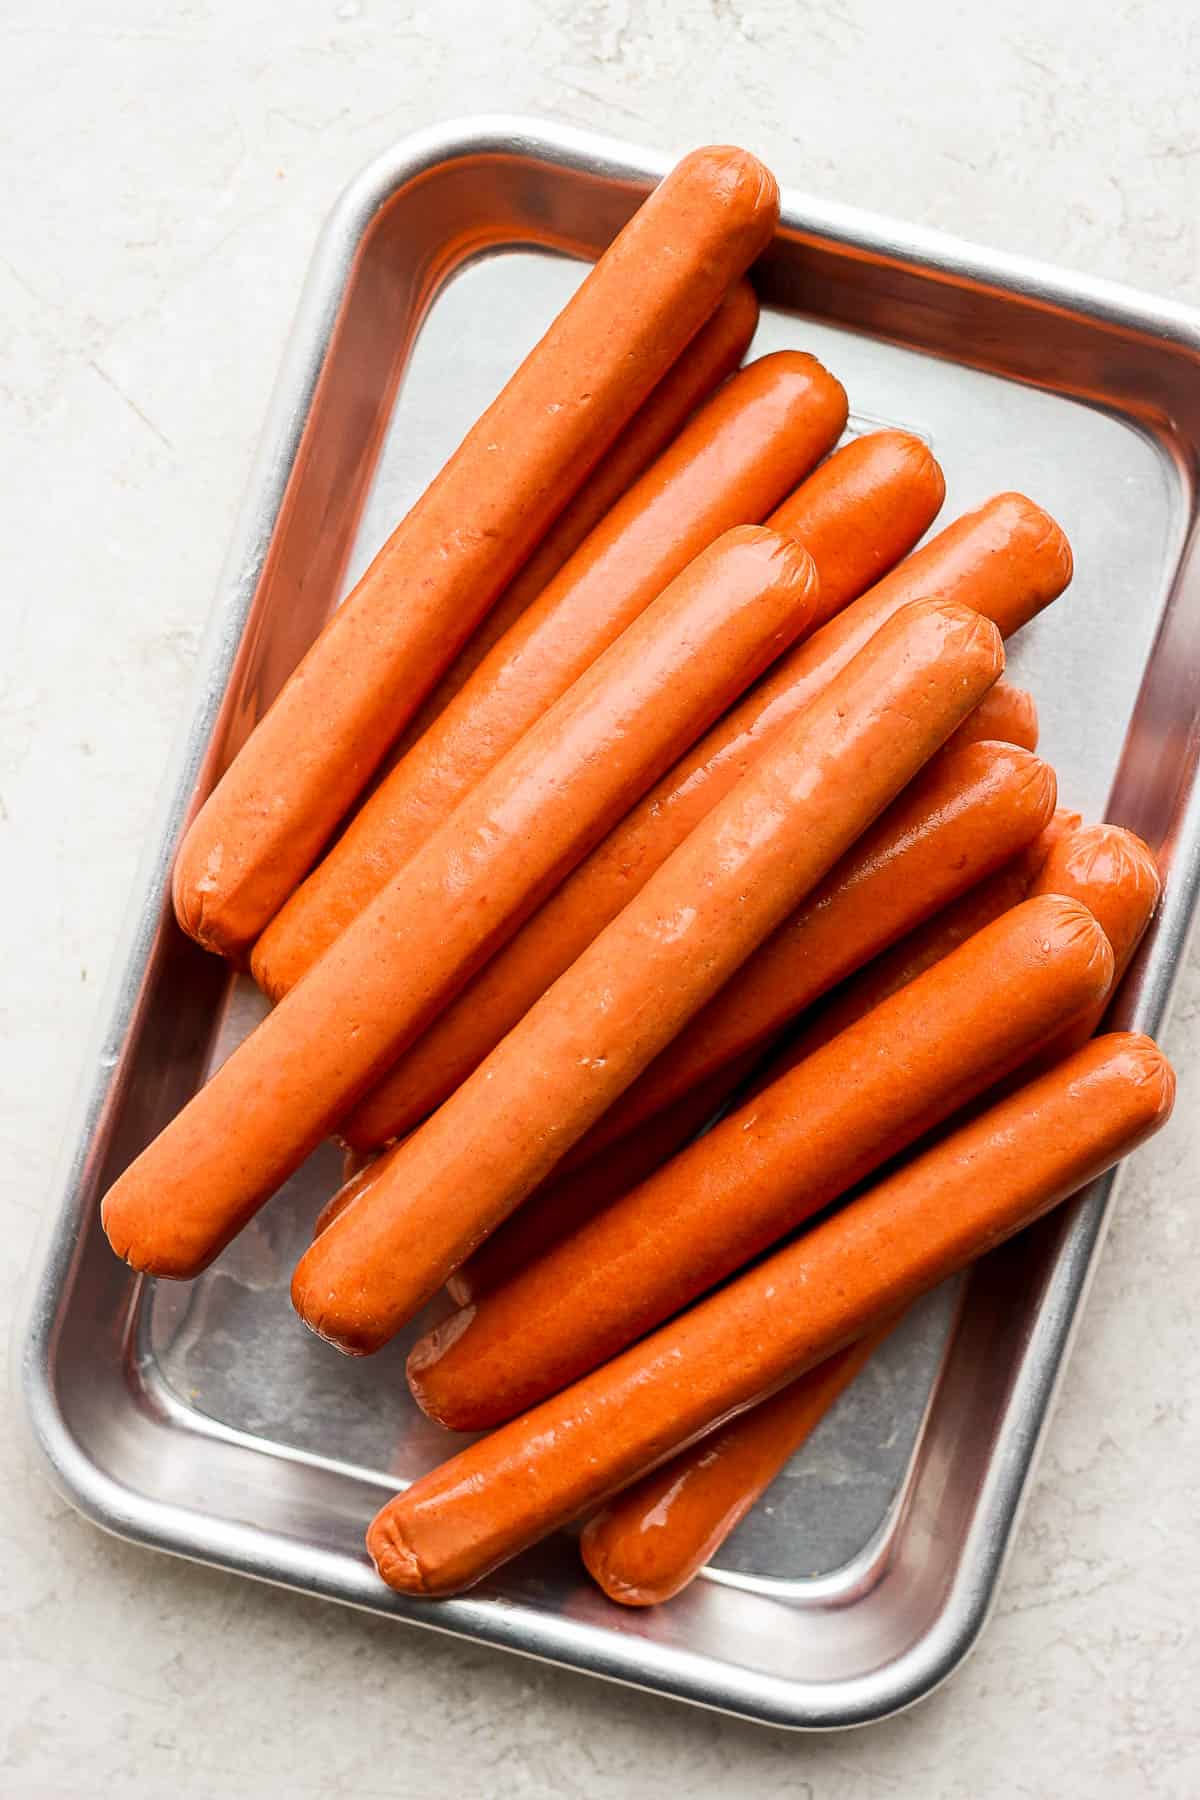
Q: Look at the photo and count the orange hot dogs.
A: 13